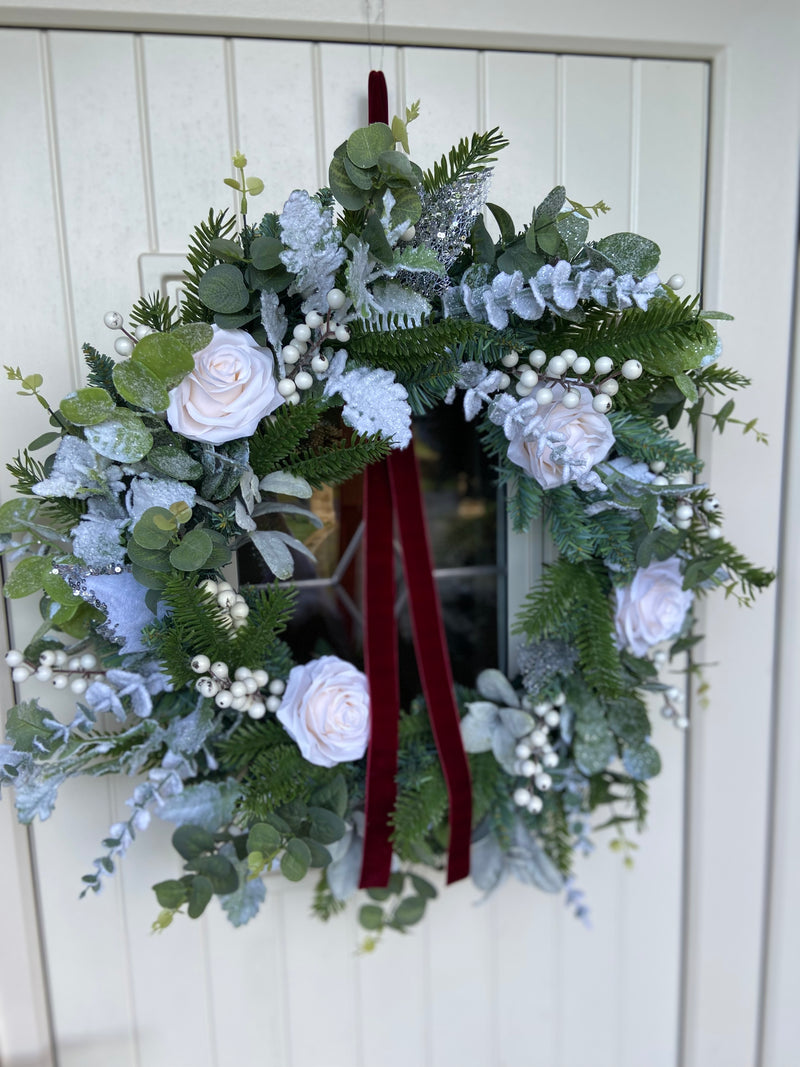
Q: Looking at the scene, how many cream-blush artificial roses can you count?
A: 4